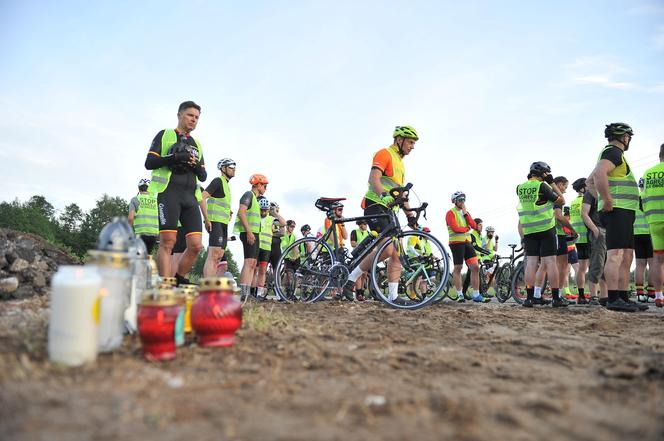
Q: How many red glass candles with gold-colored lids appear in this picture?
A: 2